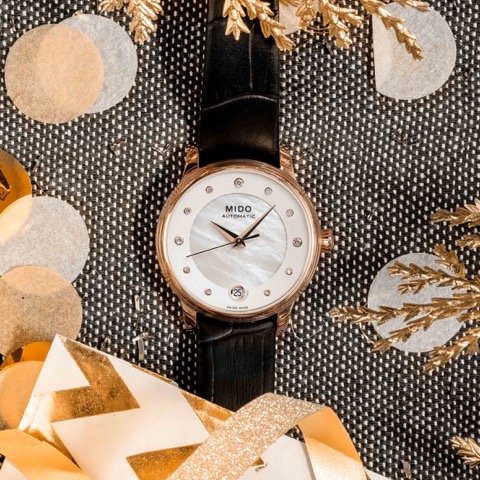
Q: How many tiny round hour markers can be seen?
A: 11